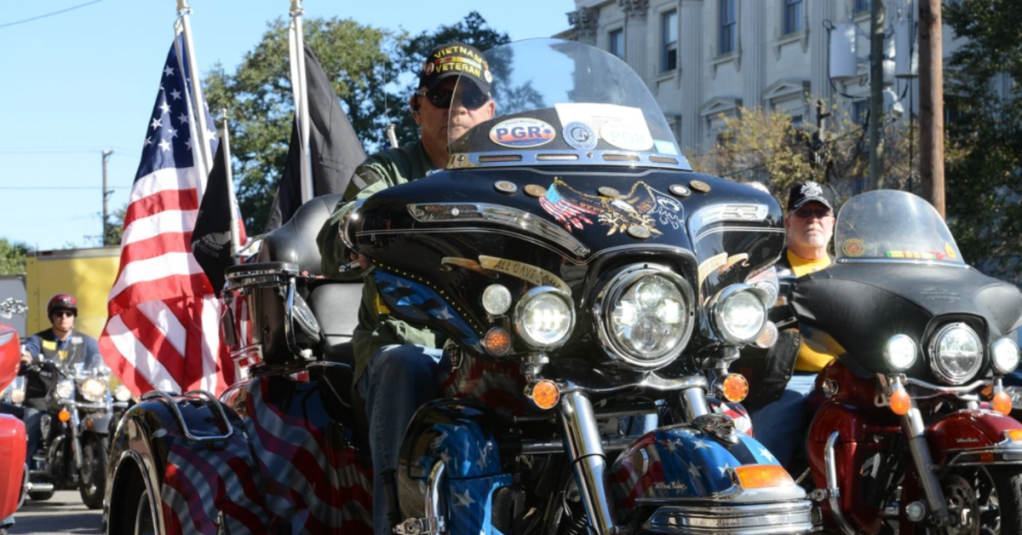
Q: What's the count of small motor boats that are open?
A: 0